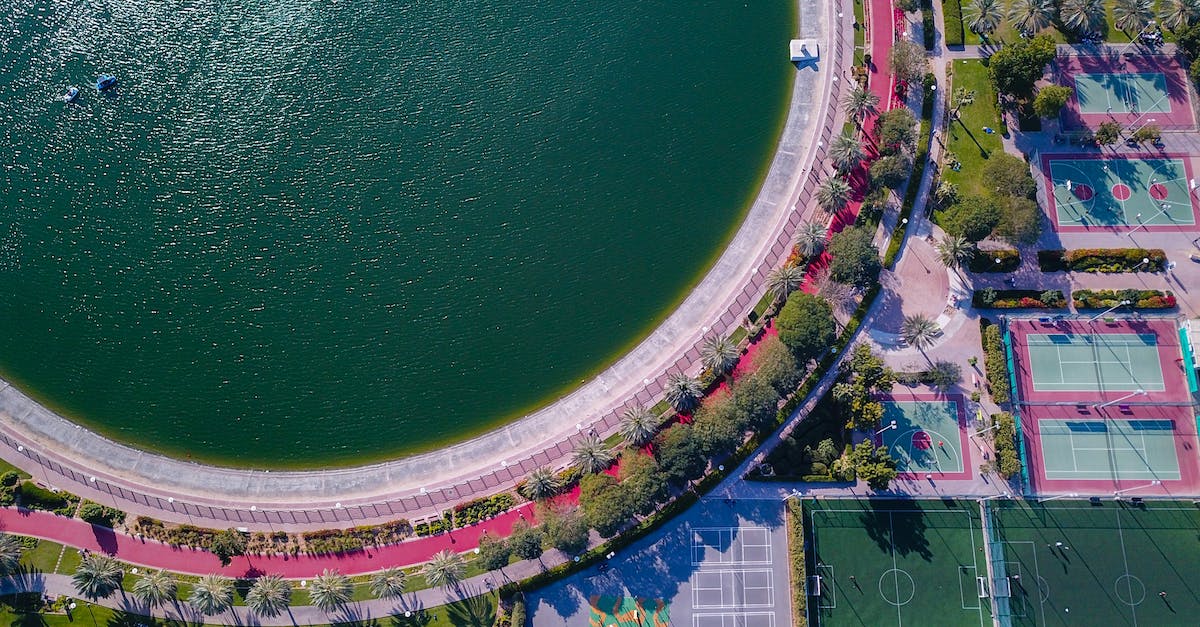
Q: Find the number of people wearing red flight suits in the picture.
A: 0